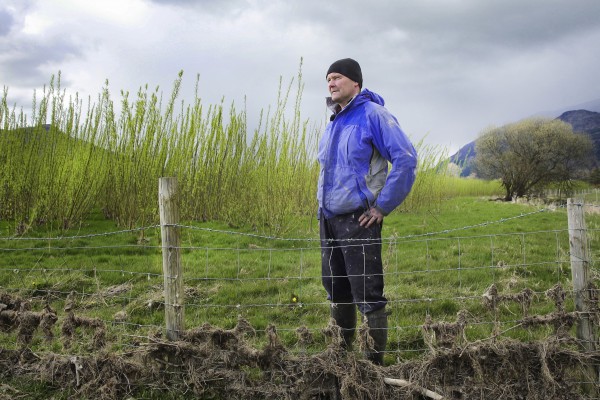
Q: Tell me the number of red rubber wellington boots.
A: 0